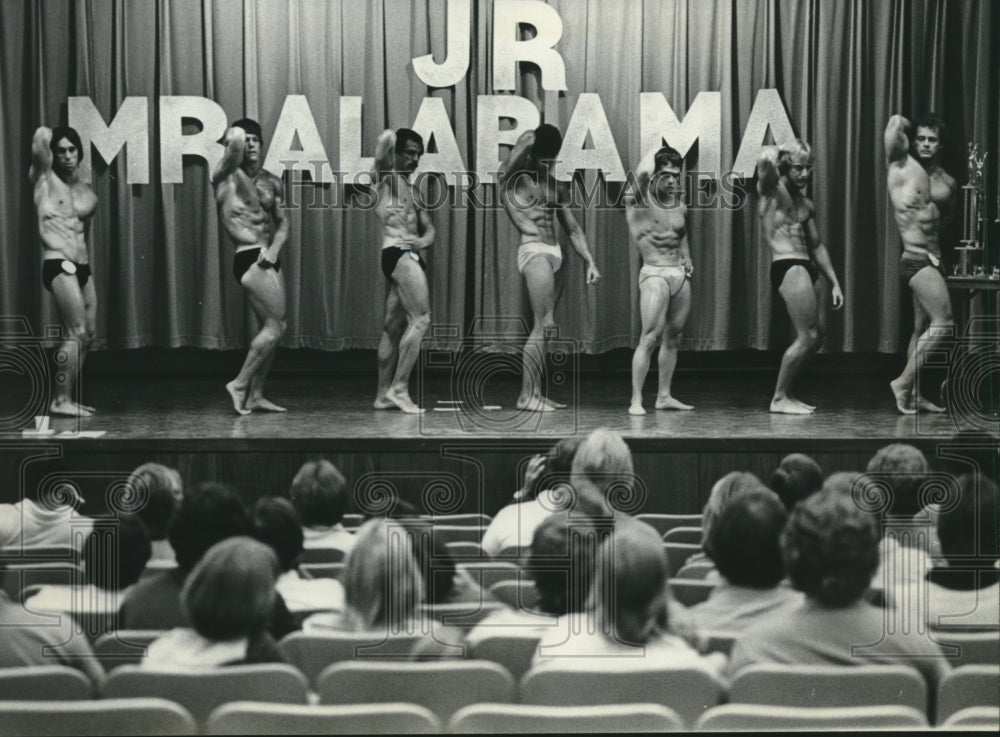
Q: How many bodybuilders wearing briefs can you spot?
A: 7